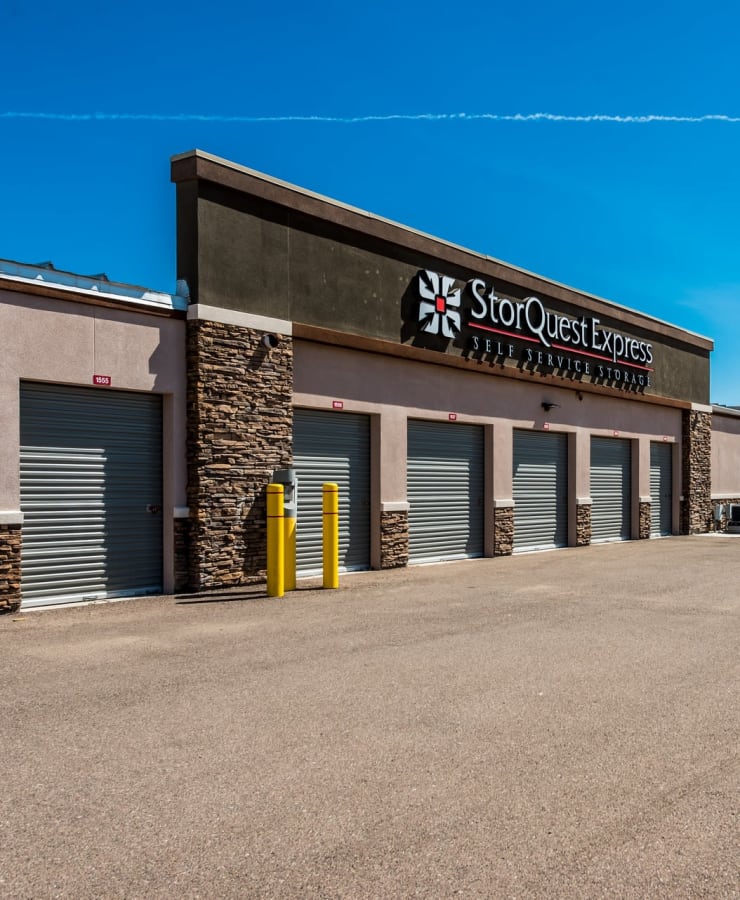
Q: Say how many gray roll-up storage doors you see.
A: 6